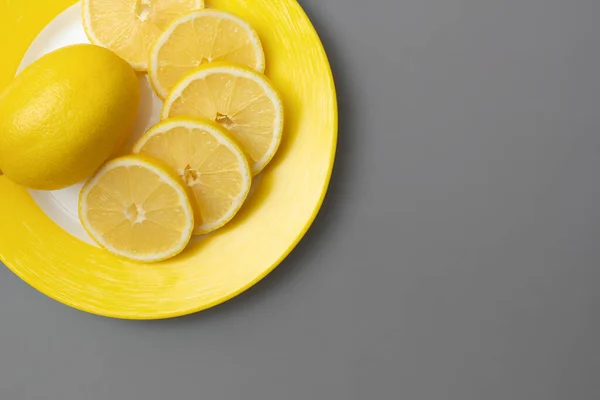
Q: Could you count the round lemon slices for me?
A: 5